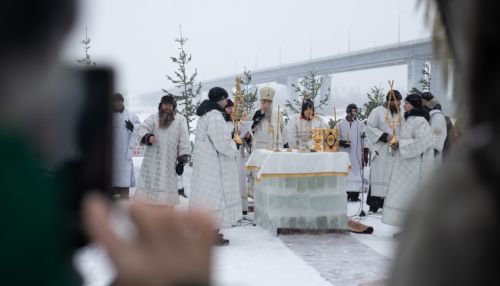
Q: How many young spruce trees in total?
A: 6